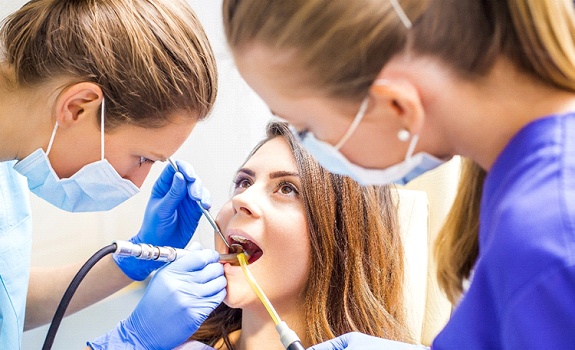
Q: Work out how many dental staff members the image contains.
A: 2